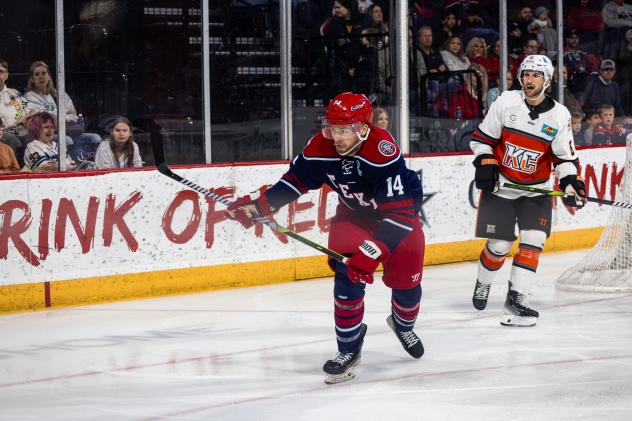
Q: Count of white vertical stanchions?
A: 6